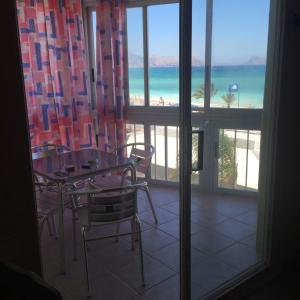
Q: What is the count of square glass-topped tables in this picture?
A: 1